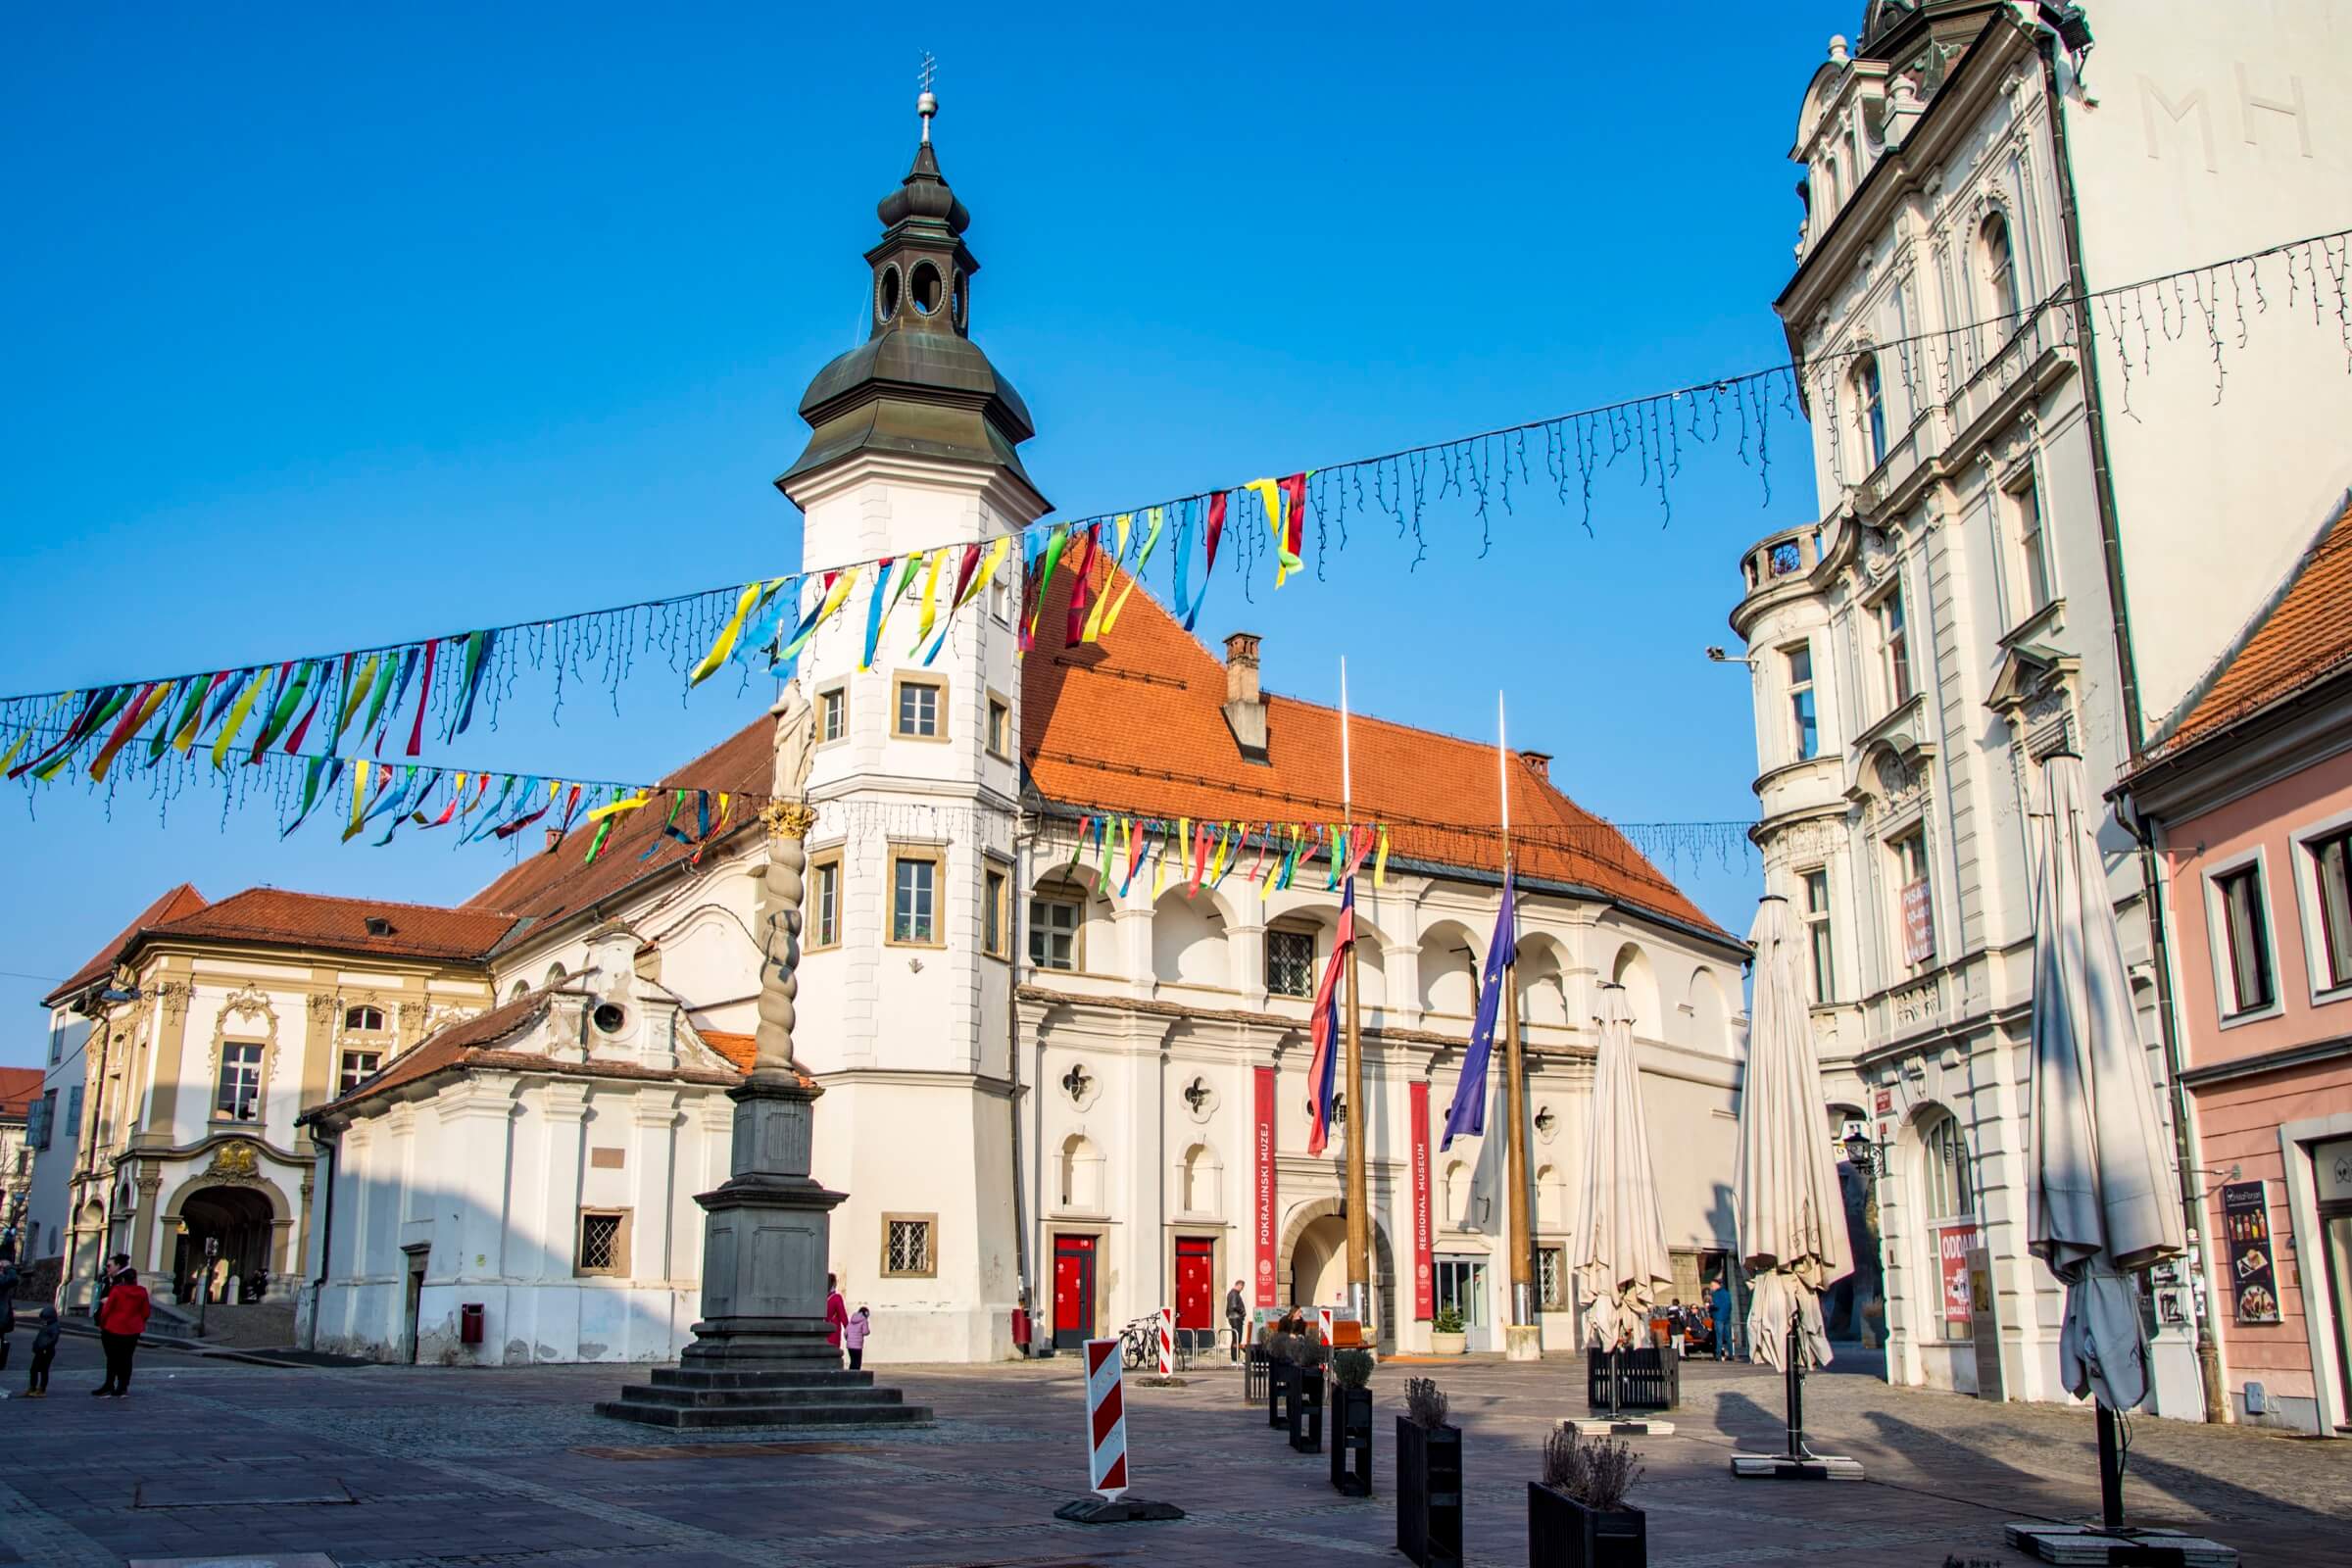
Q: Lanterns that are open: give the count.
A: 0